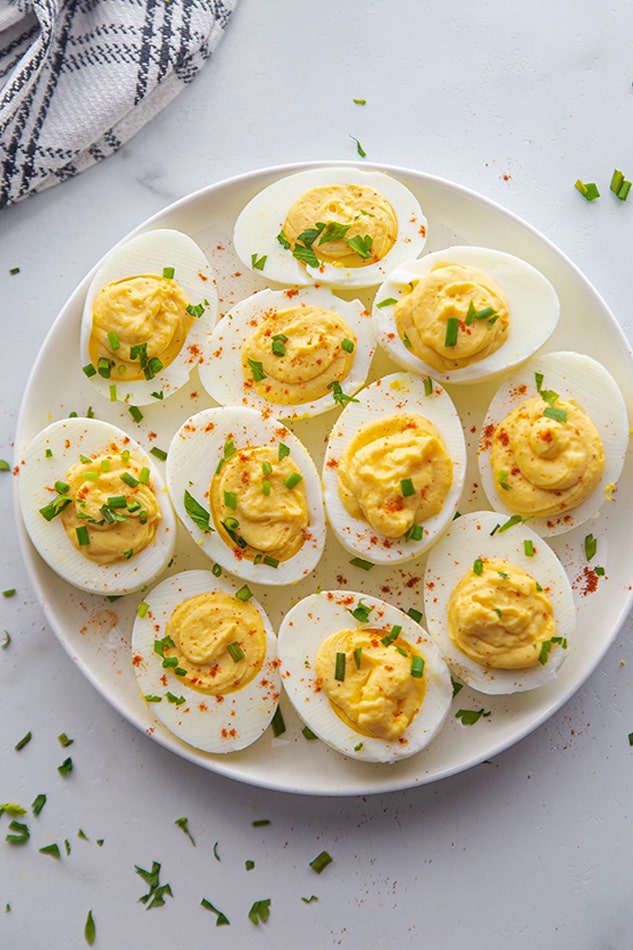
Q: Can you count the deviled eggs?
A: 11